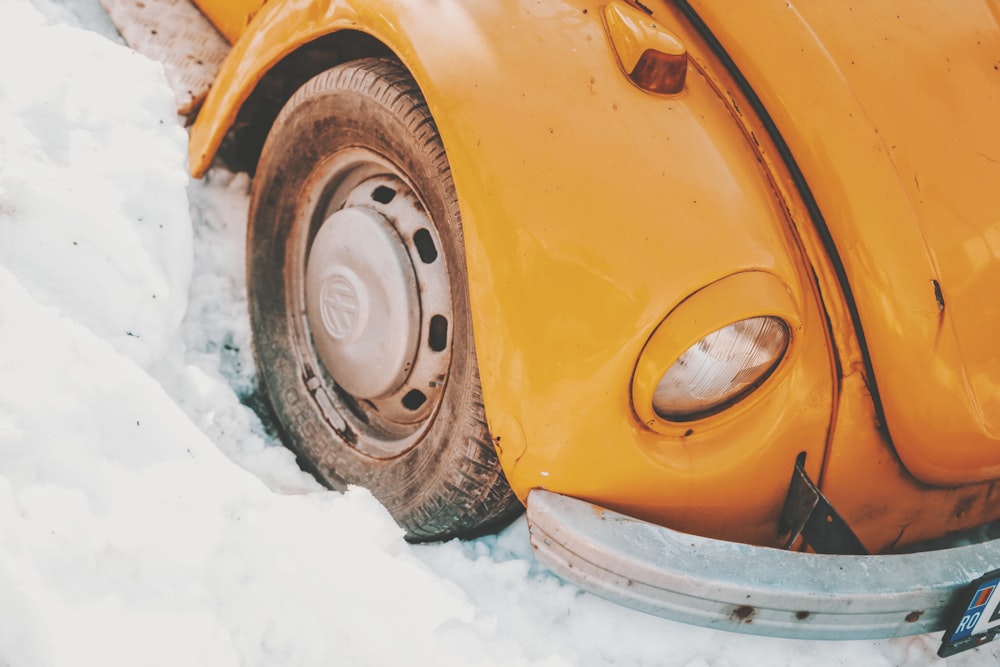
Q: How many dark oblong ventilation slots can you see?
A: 4